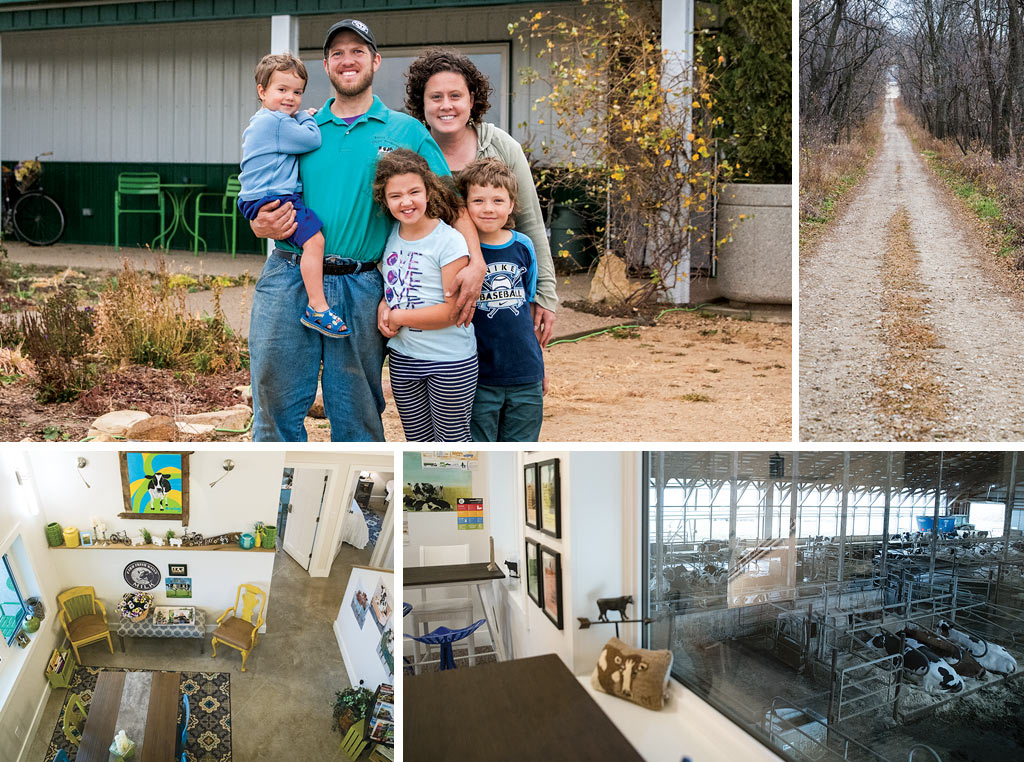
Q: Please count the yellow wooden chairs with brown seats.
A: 2